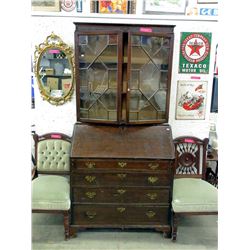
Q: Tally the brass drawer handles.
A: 8